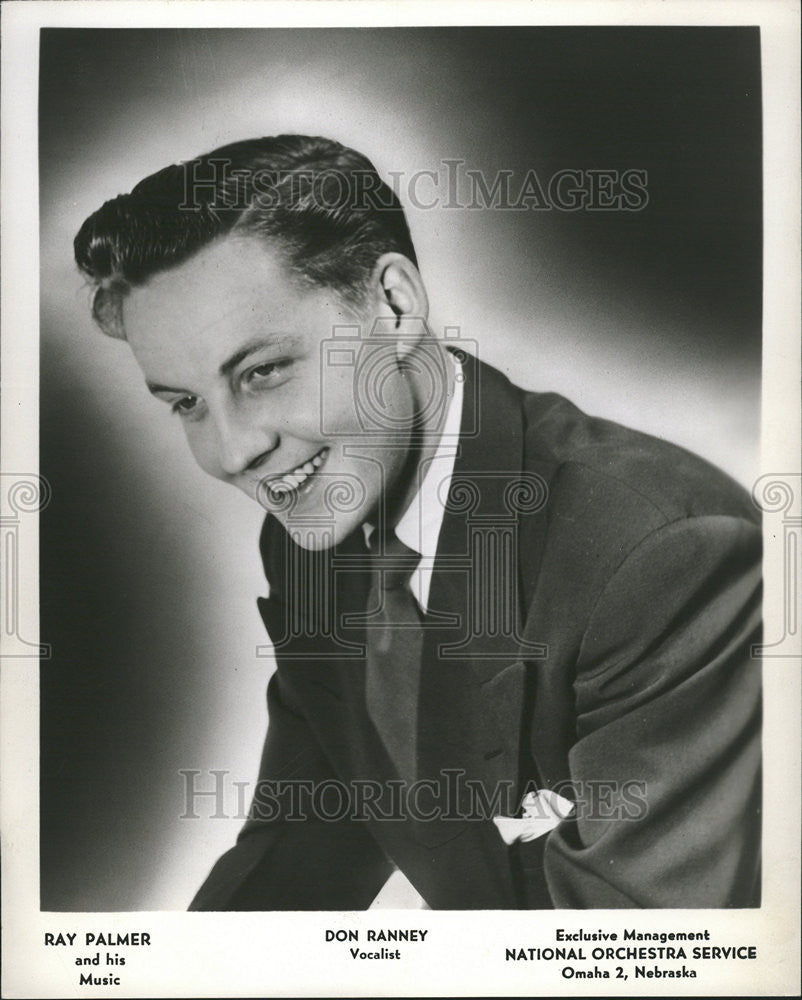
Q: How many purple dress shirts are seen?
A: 0